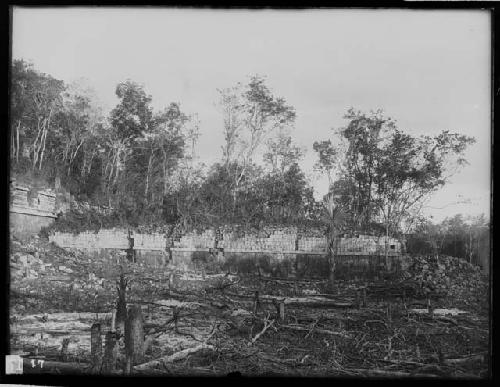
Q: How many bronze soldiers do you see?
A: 0